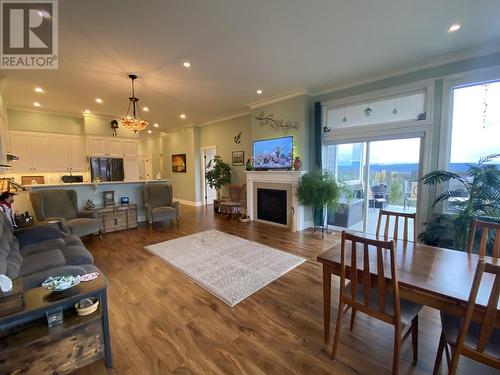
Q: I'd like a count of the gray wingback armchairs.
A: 2